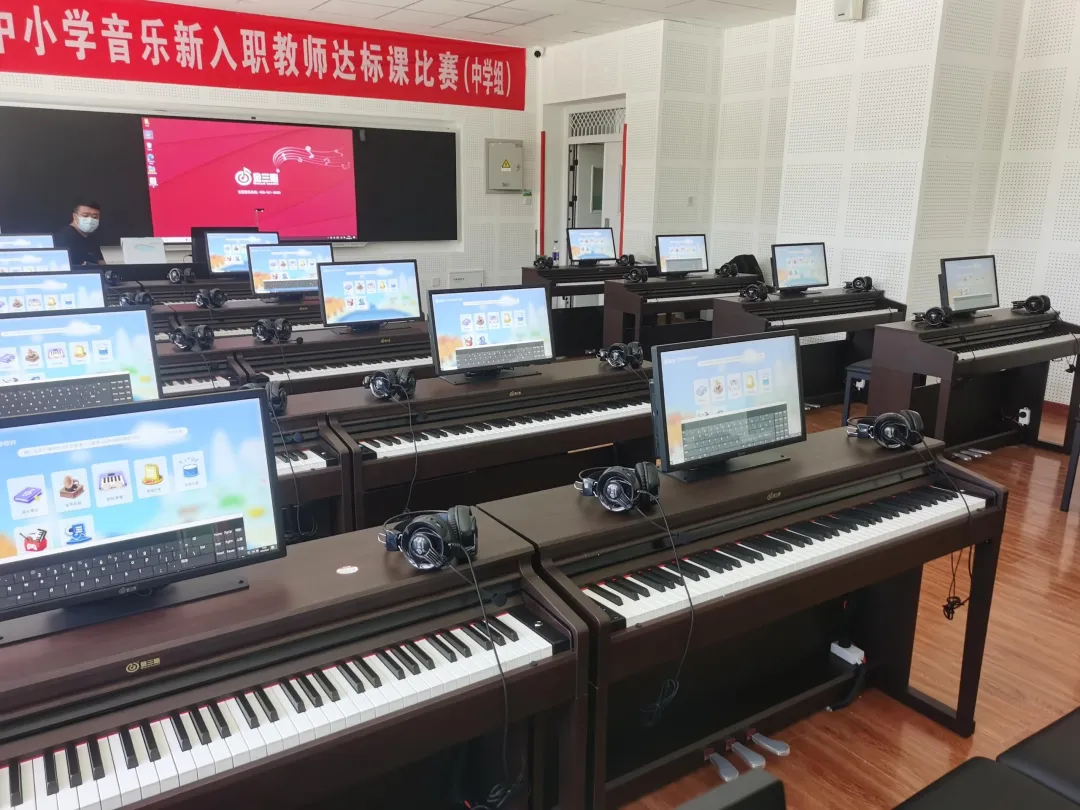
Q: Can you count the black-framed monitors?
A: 14